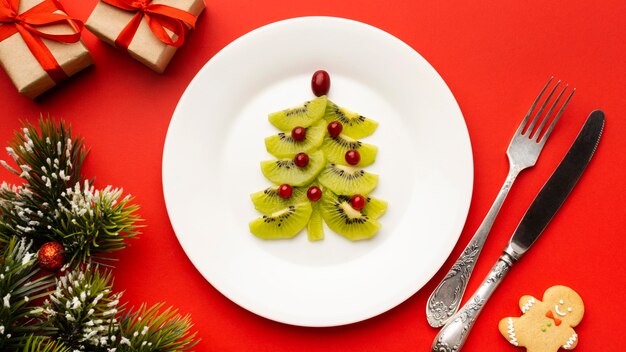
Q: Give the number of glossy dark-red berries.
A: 8